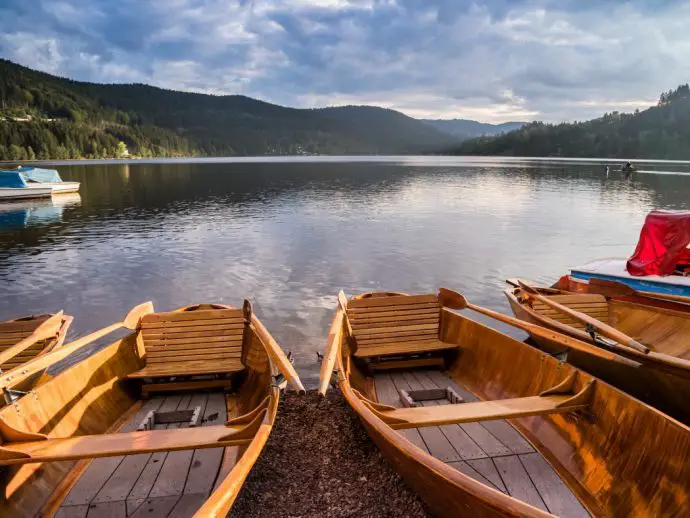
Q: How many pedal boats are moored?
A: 1